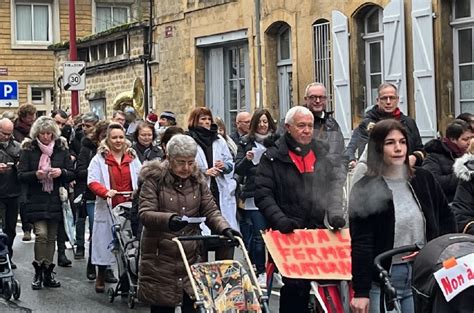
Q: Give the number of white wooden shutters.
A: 3